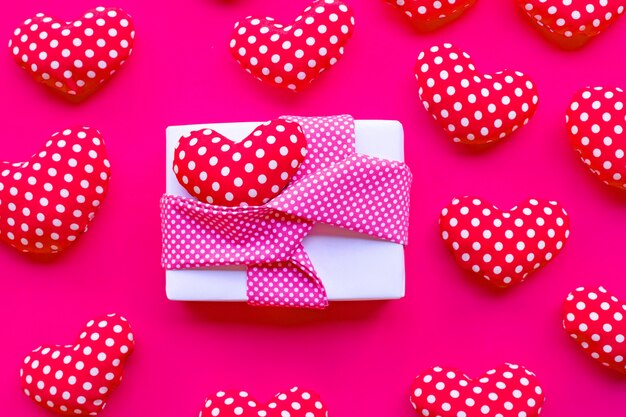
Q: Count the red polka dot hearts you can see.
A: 13